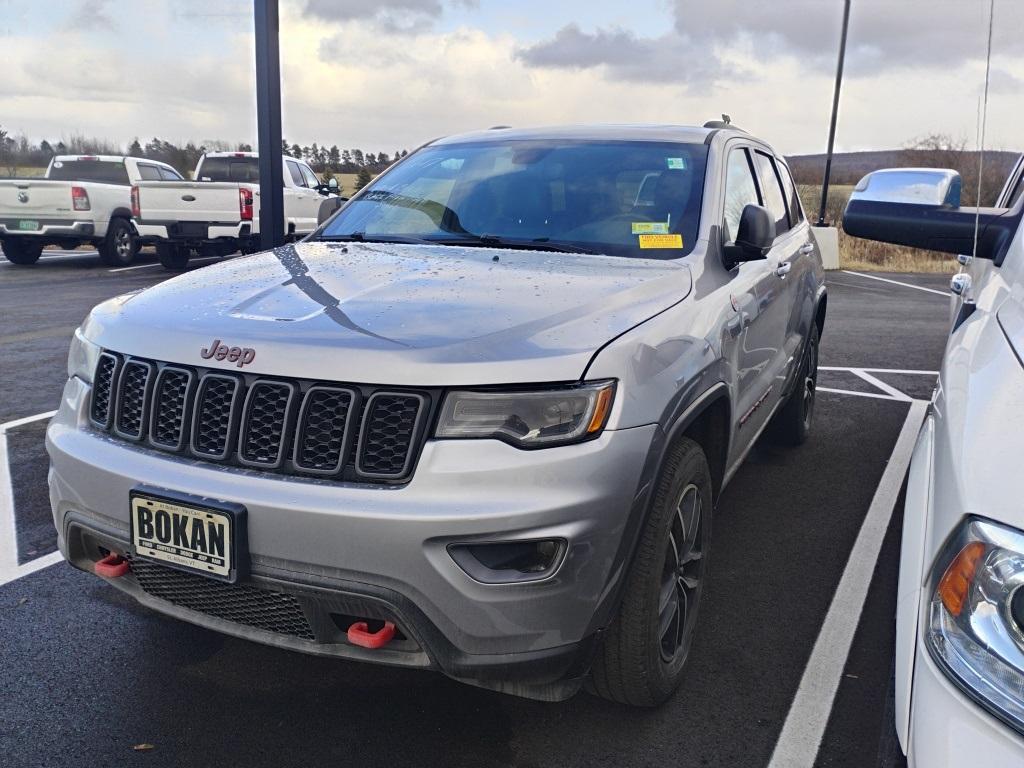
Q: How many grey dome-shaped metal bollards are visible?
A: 0